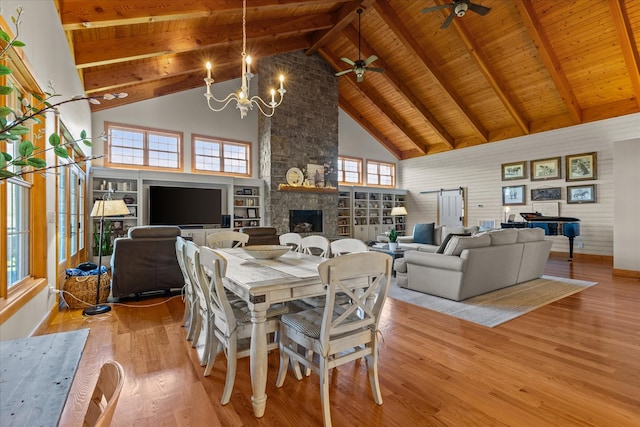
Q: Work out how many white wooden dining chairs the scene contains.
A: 8